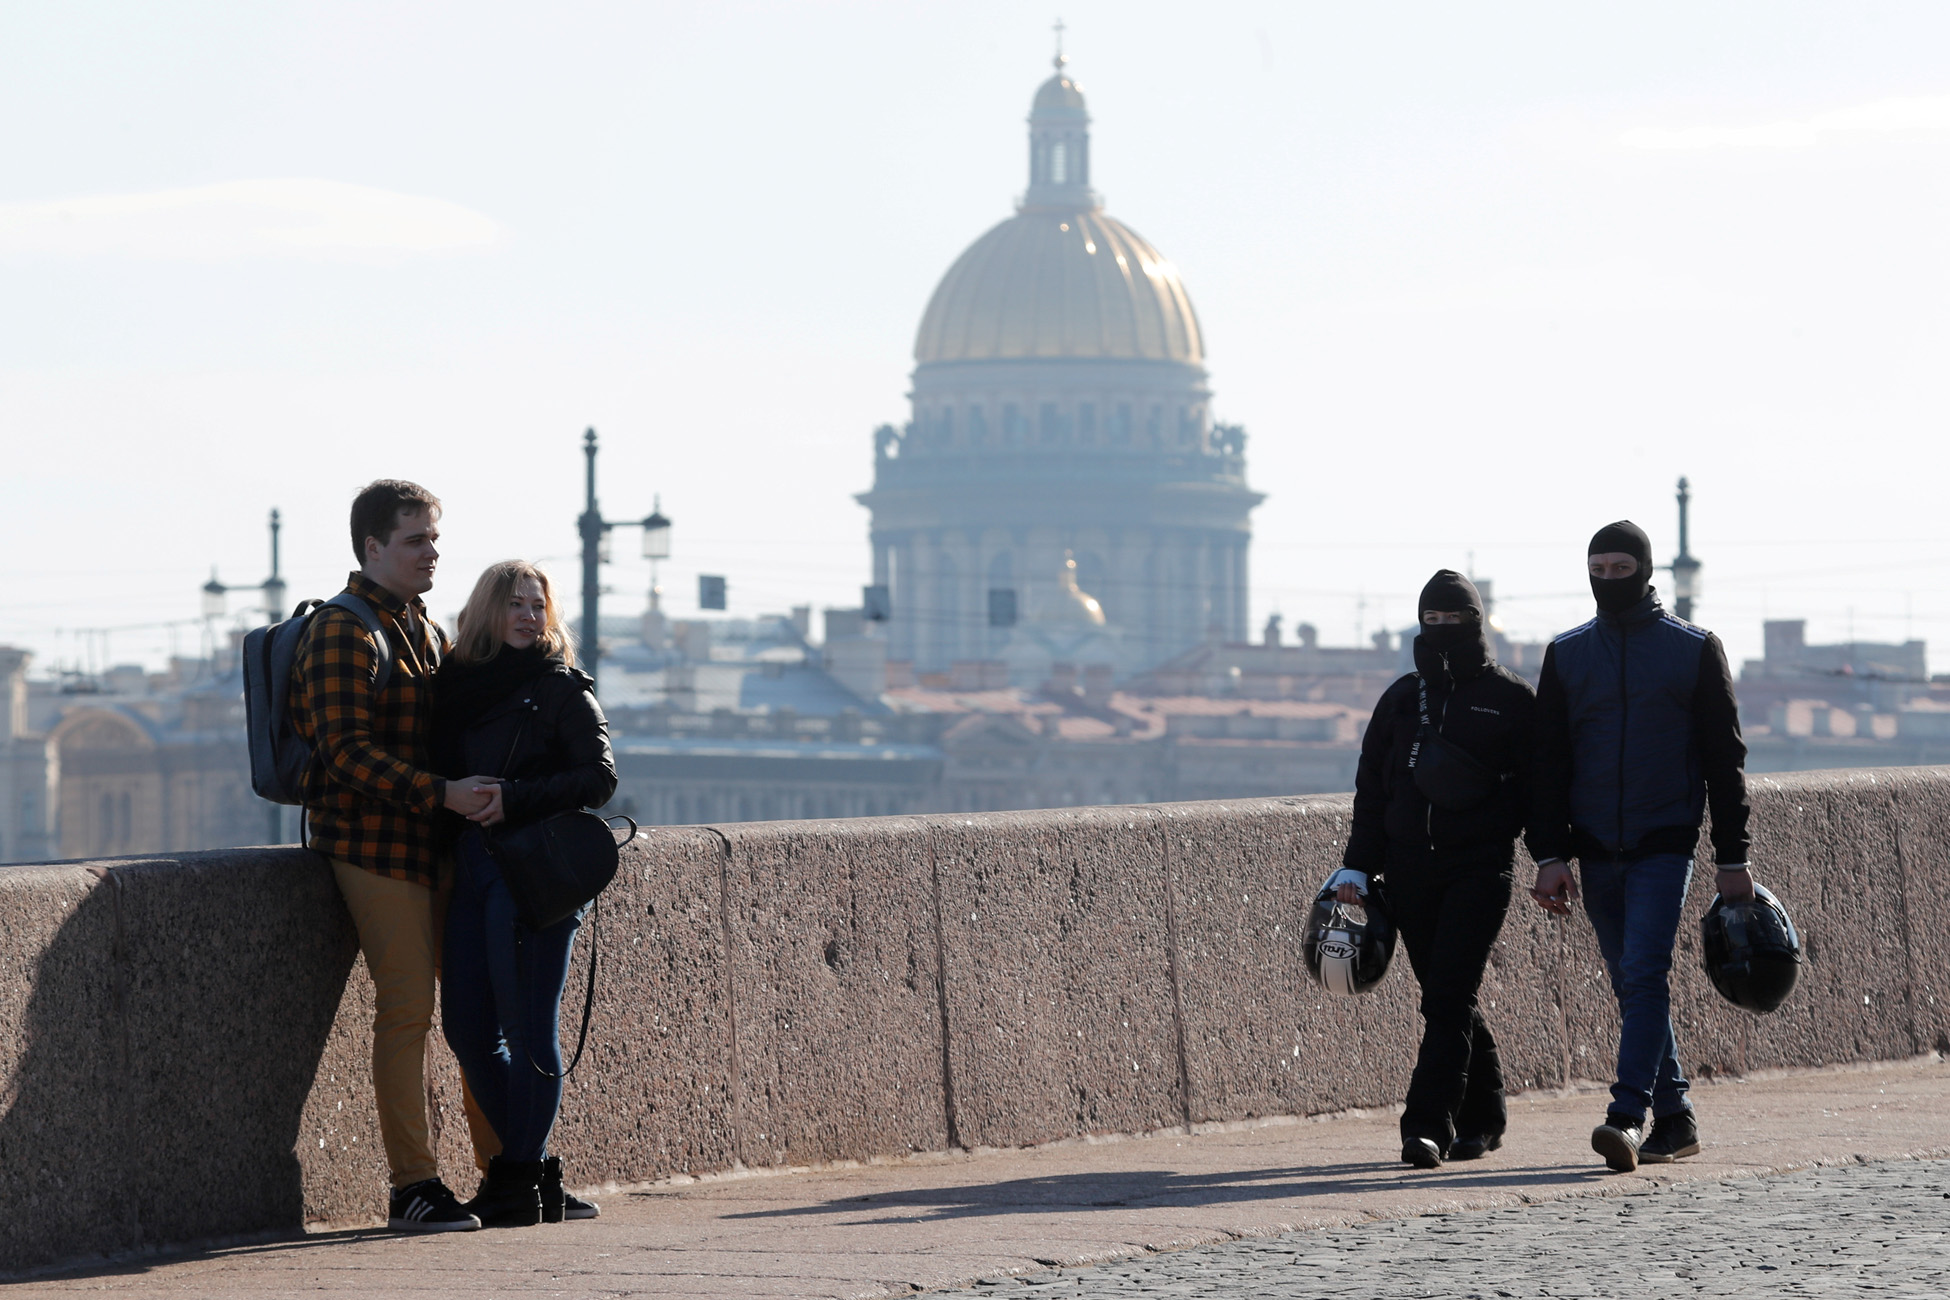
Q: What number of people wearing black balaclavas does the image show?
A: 2